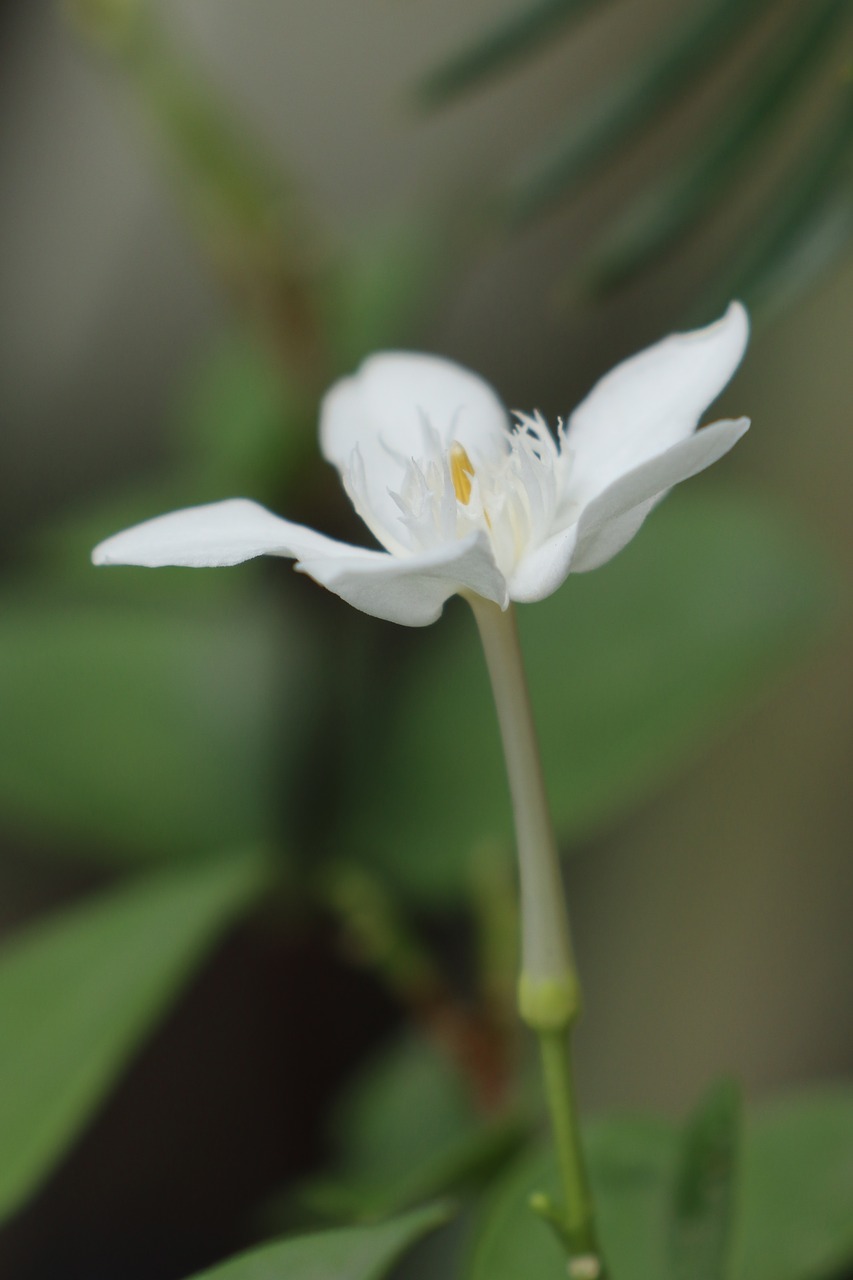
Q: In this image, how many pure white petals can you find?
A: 5